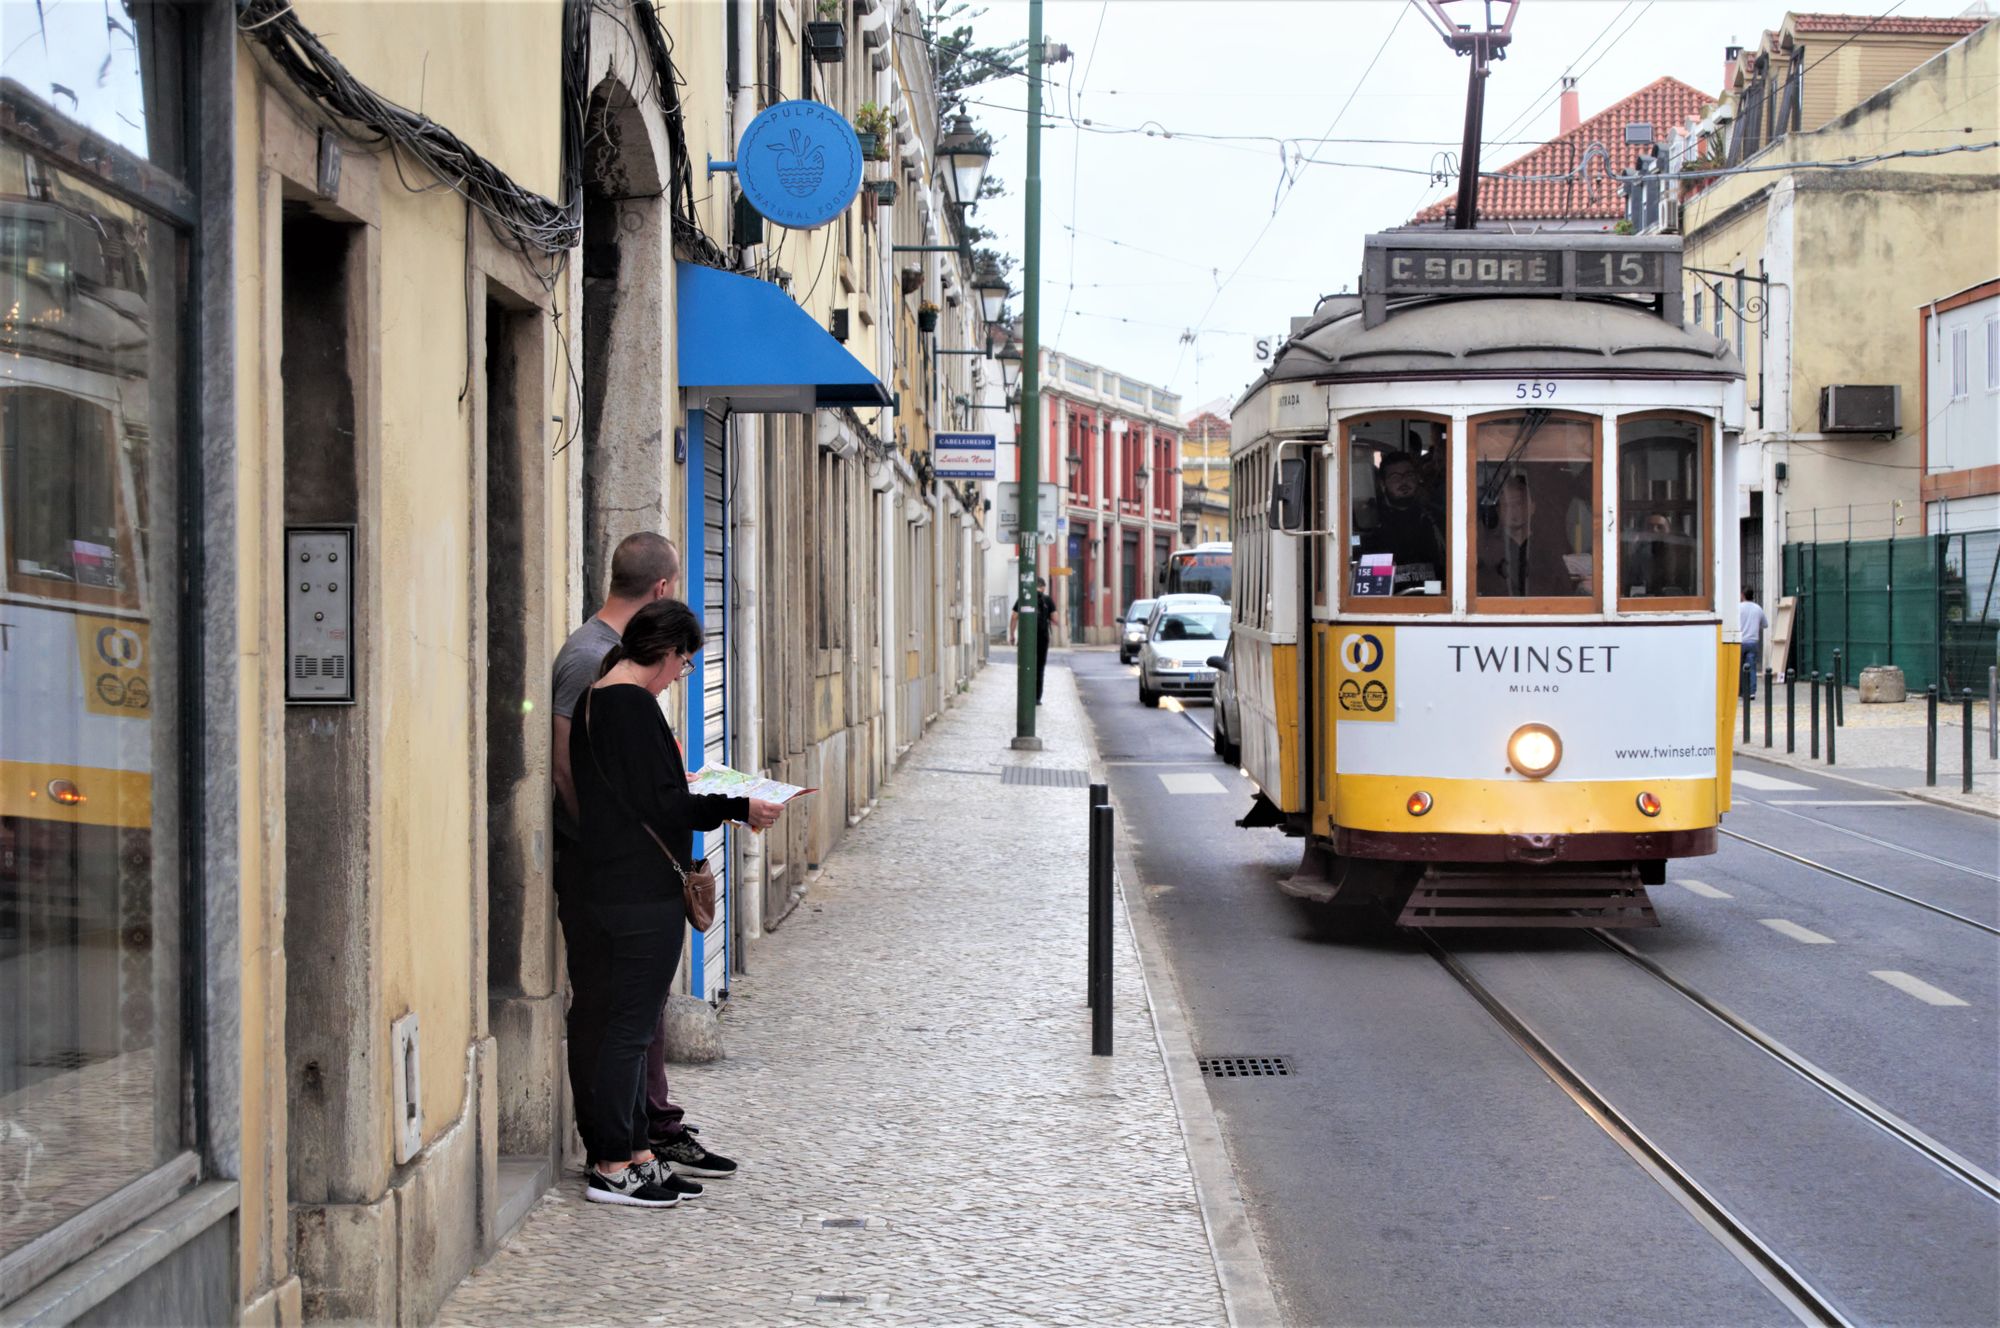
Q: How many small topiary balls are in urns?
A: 0